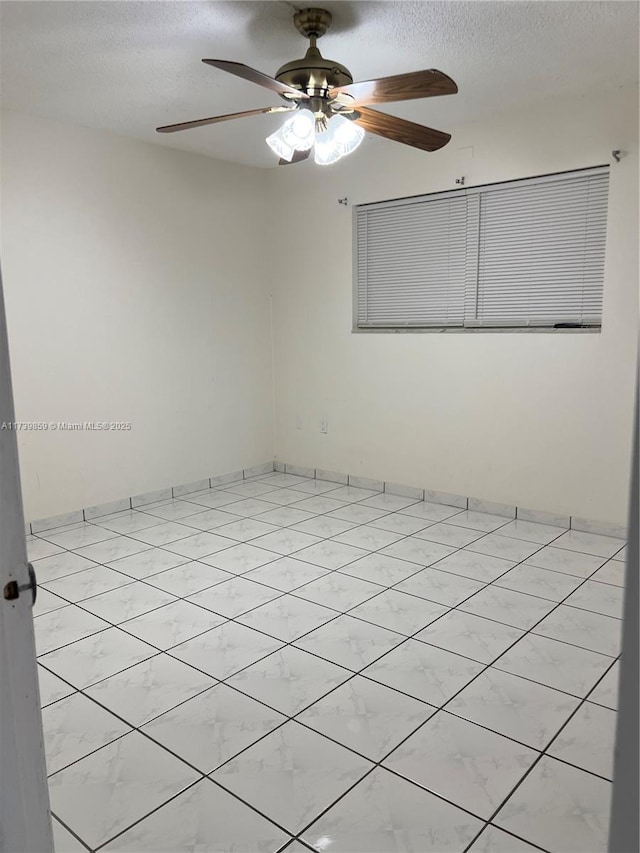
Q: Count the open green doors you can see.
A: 0